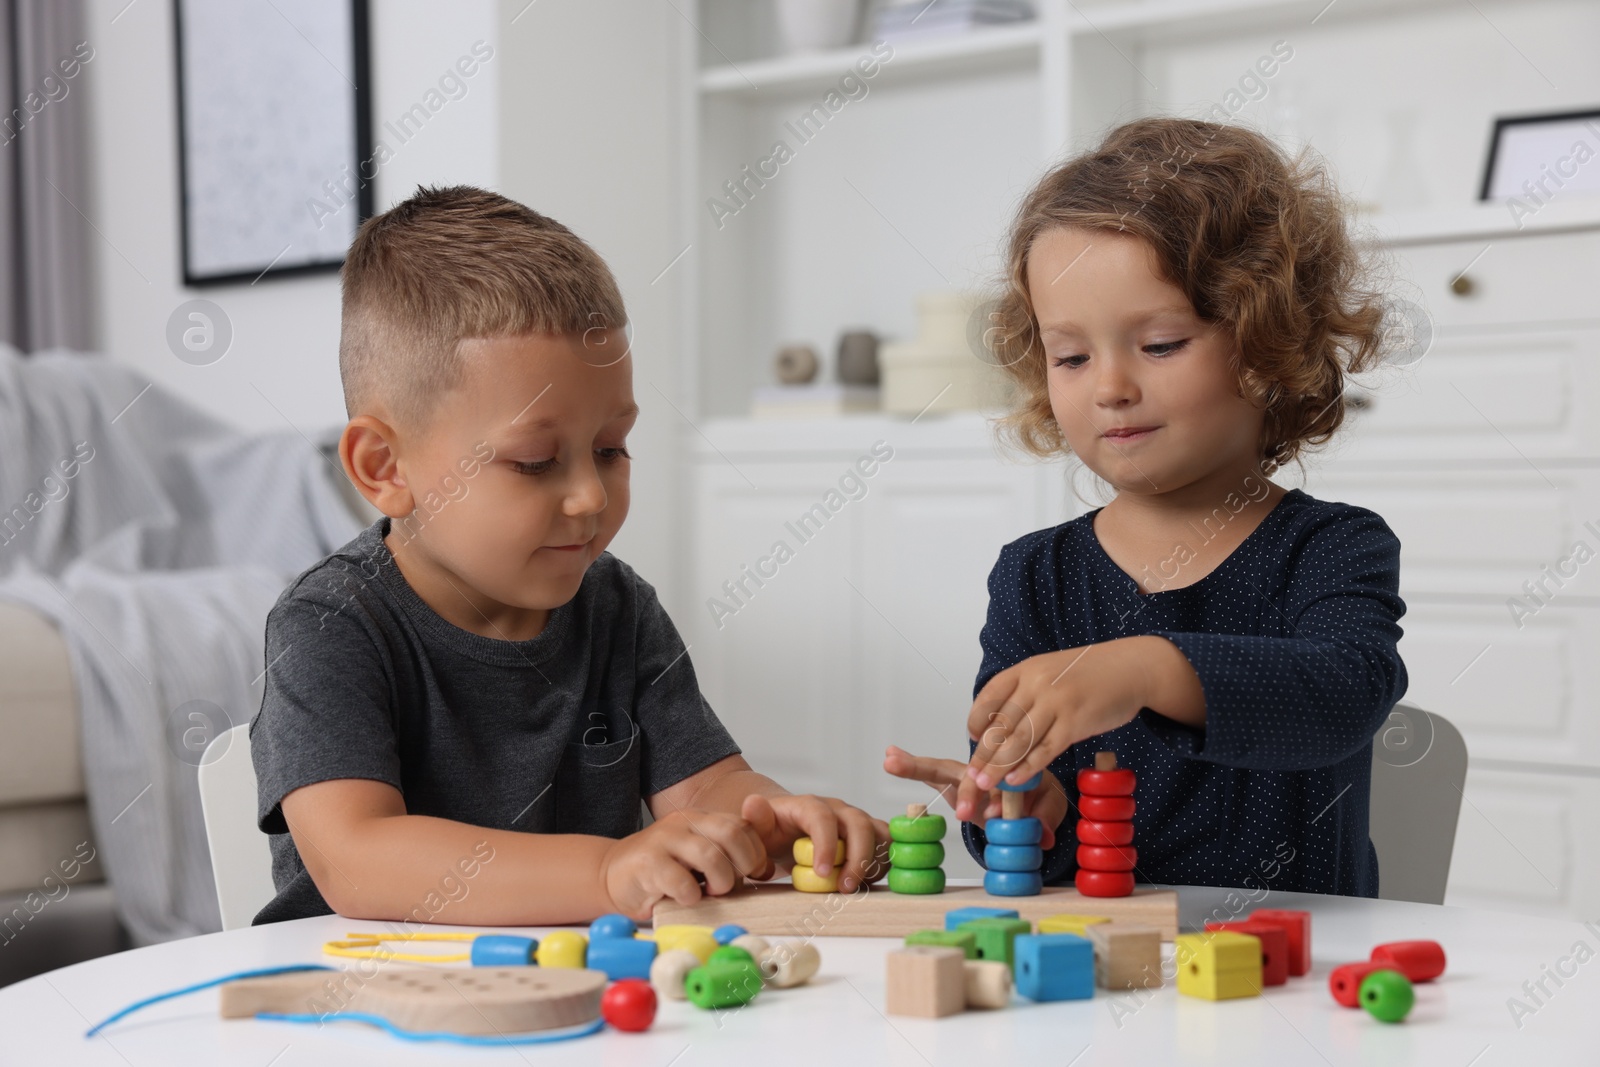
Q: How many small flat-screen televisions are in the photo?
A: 0